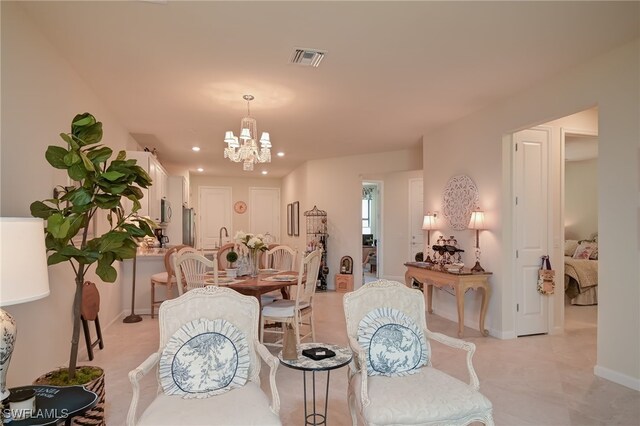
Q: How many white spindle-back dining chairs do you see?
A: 4